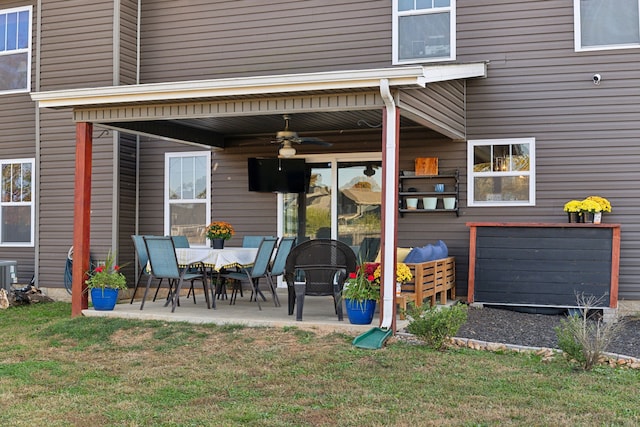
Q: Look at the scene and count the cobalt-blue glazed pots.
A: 2